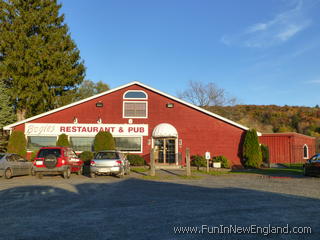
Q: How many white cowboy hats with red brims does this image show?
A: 0